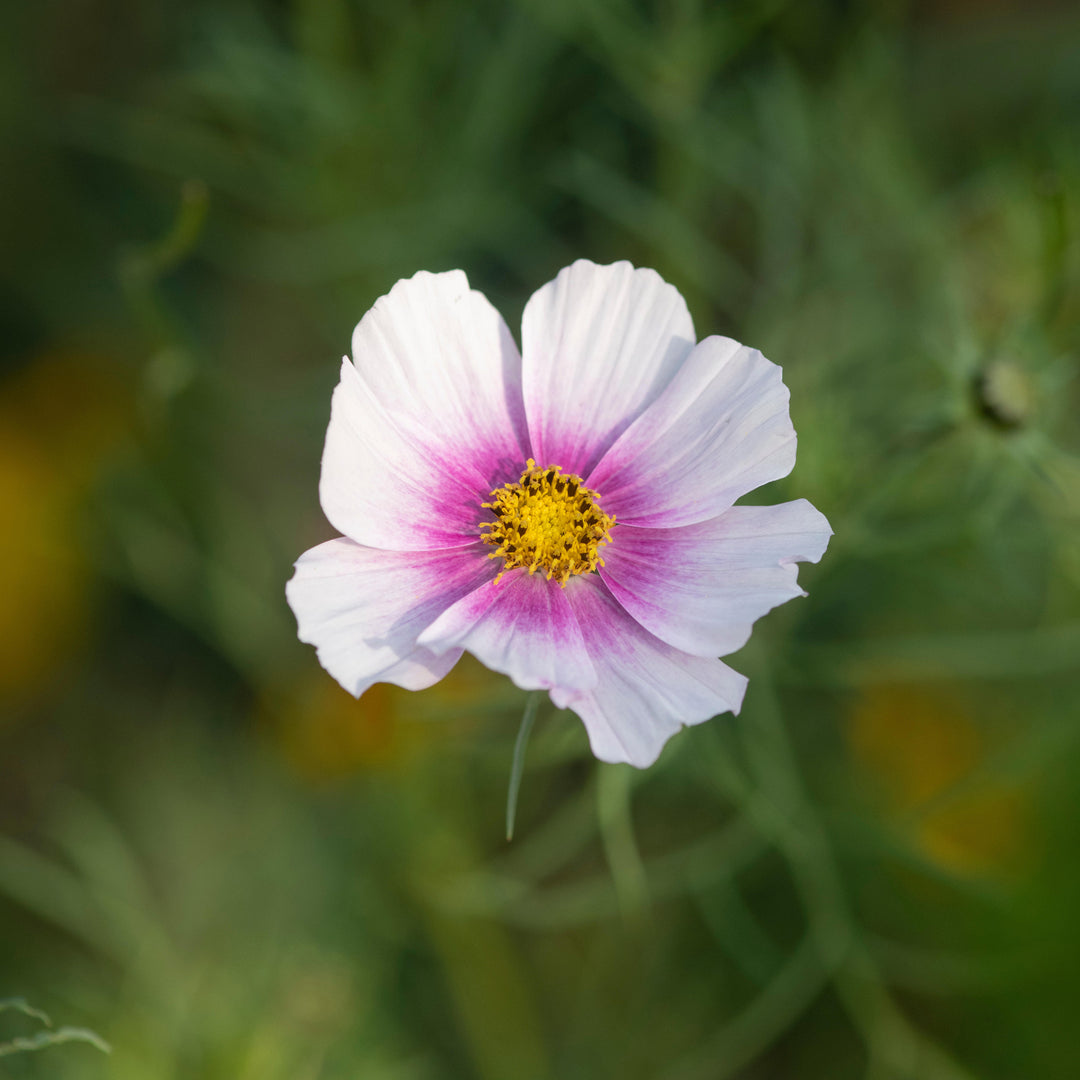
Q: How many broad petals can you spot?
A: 8